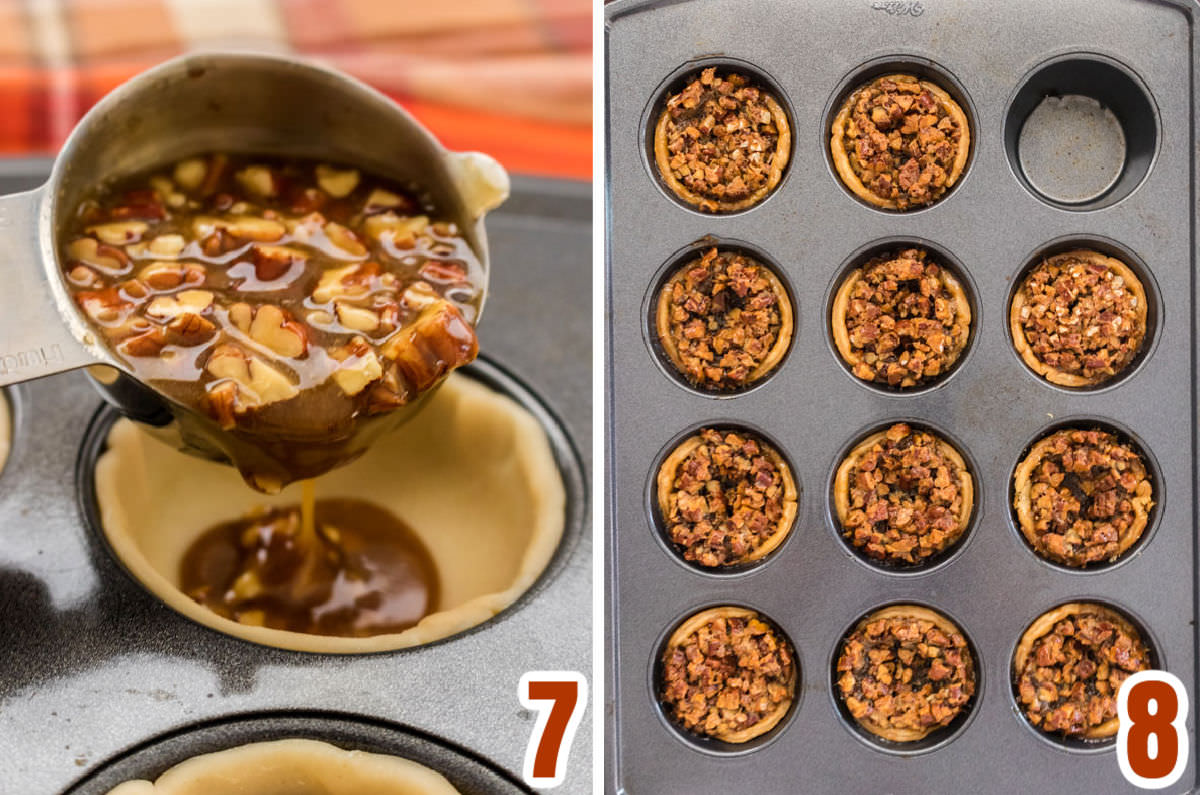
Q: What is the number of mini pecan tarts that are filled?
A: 11